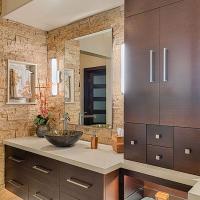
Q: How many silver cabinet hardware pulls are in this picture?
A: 11